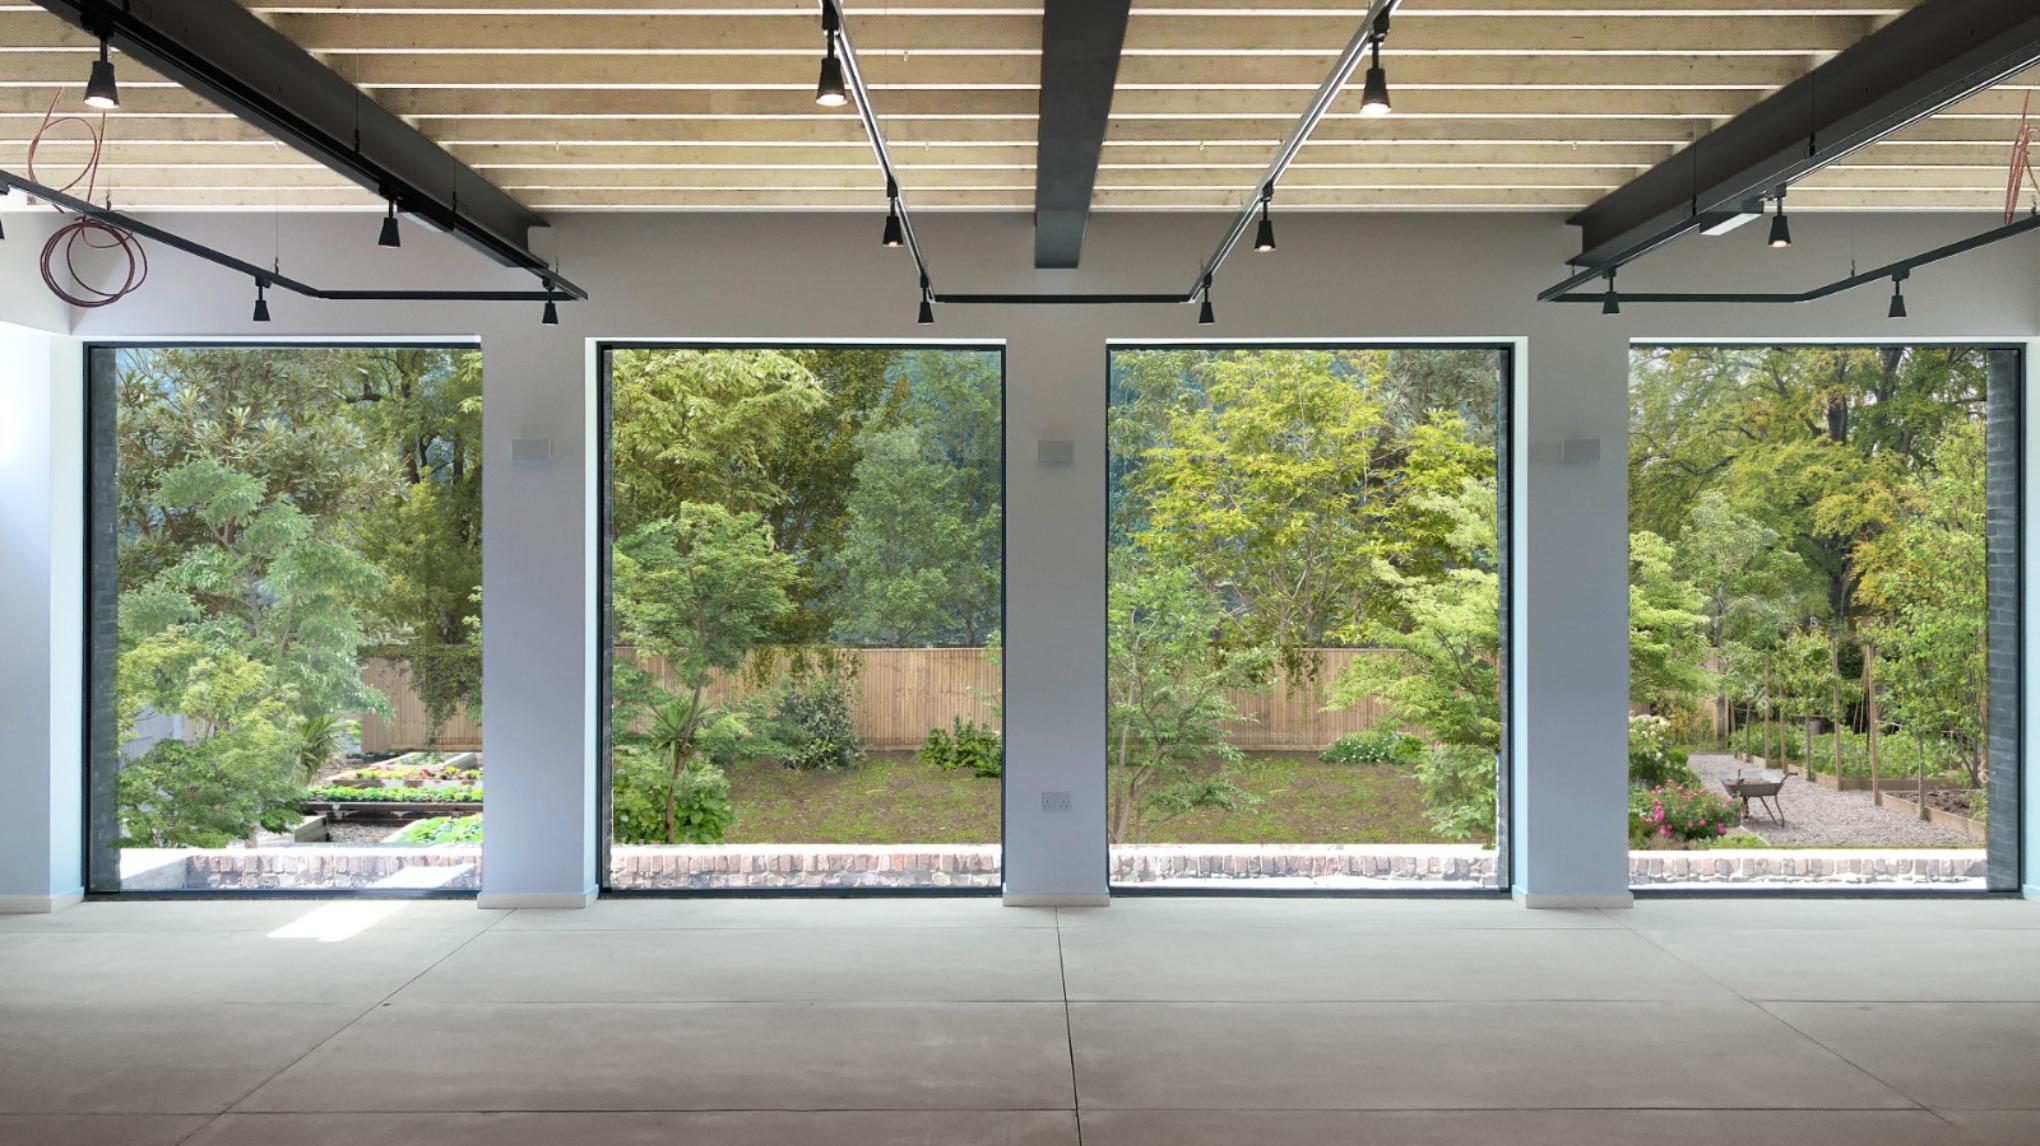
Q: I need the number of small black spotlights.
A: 13